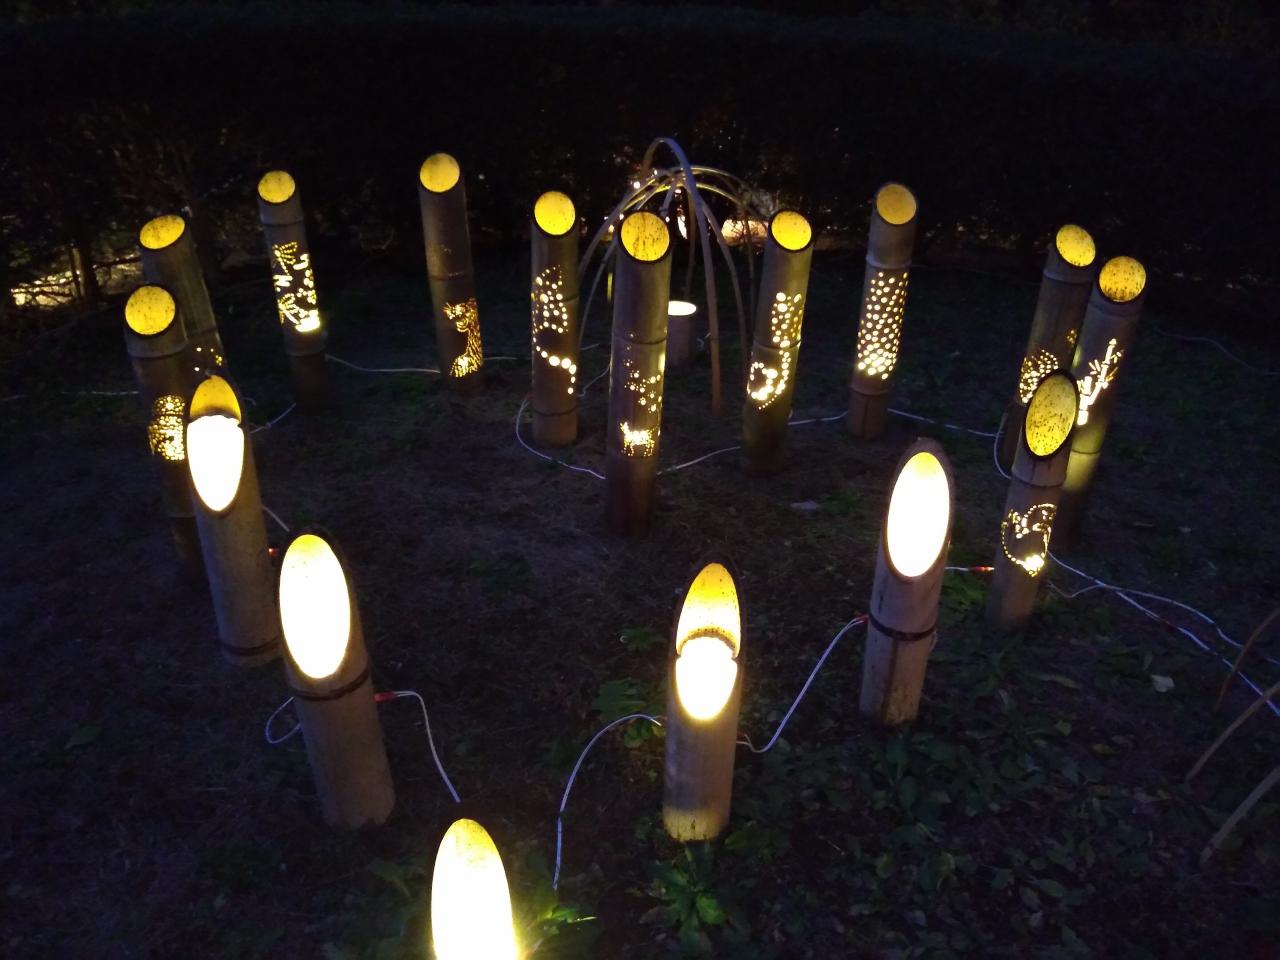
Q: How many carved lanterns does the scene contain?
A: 11